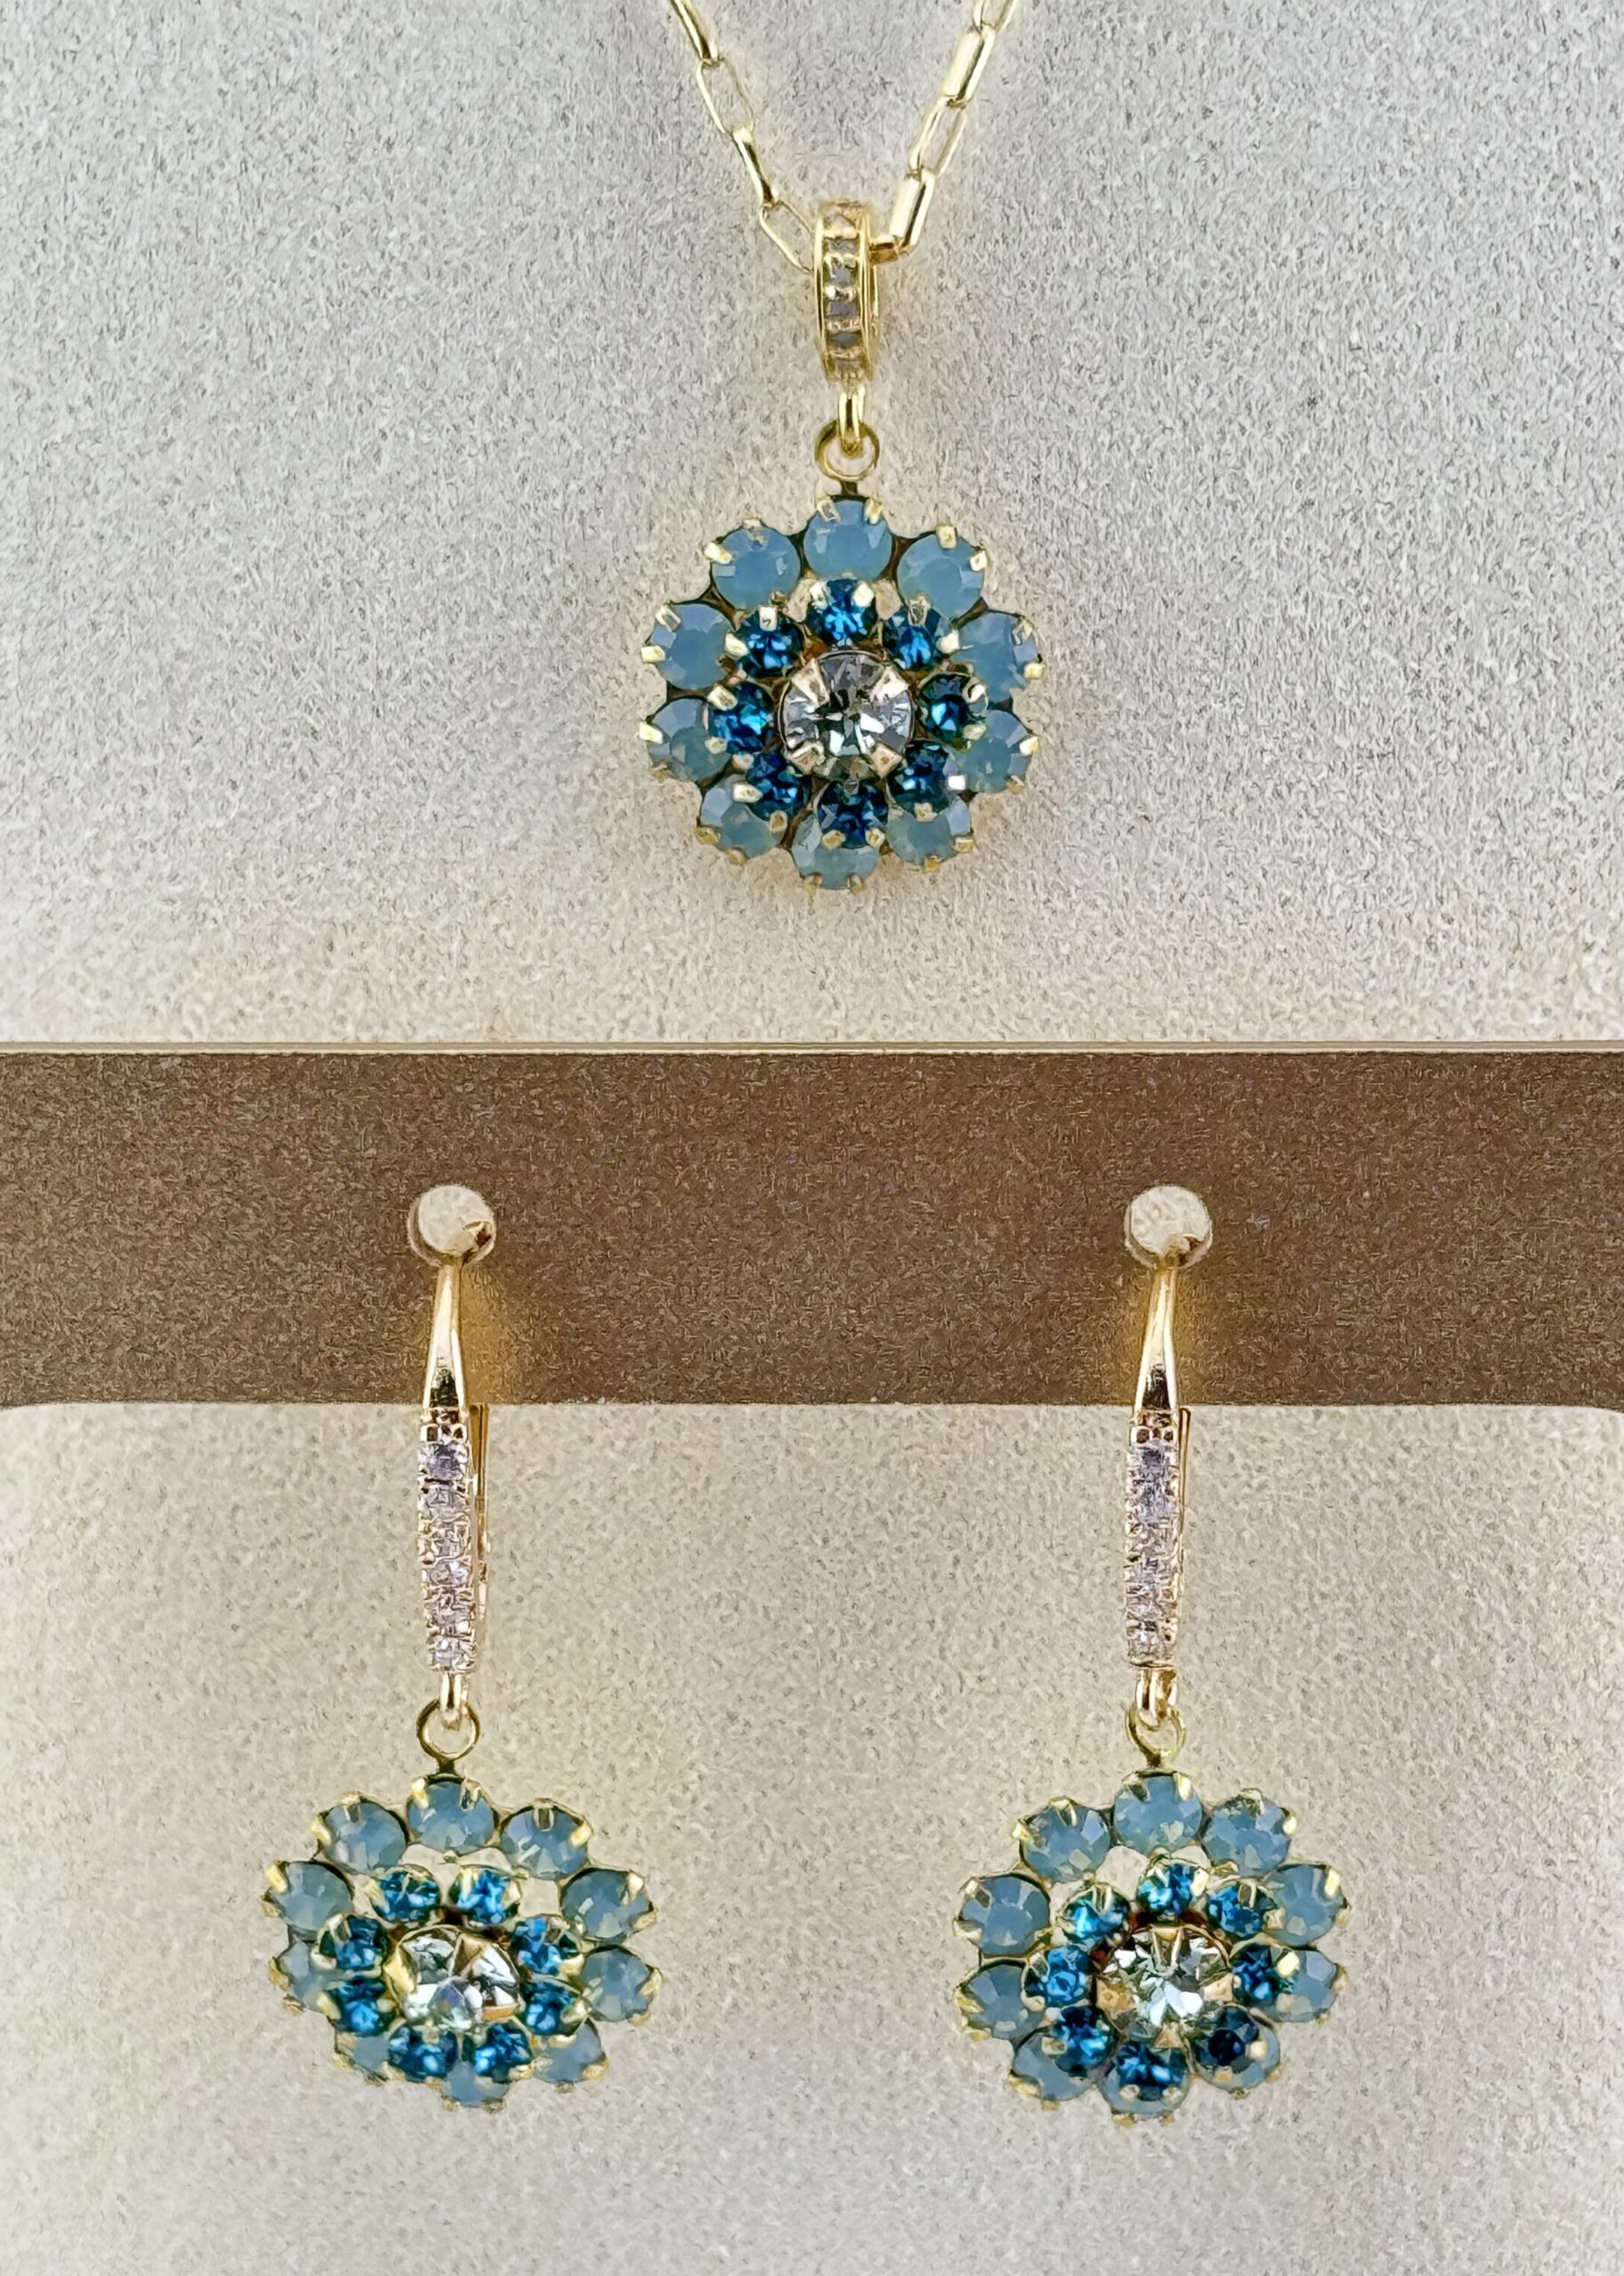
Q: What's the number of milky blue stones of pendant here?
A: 10